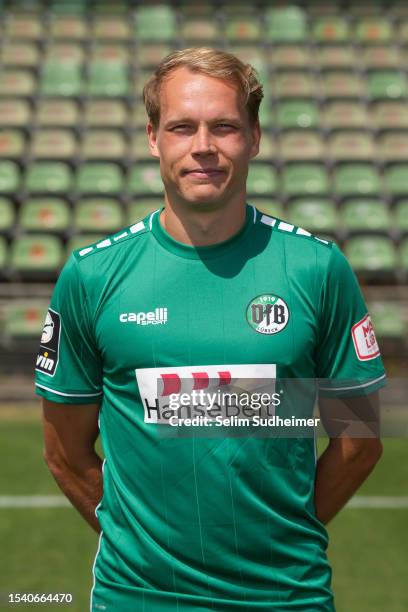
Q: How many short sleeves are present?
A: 2